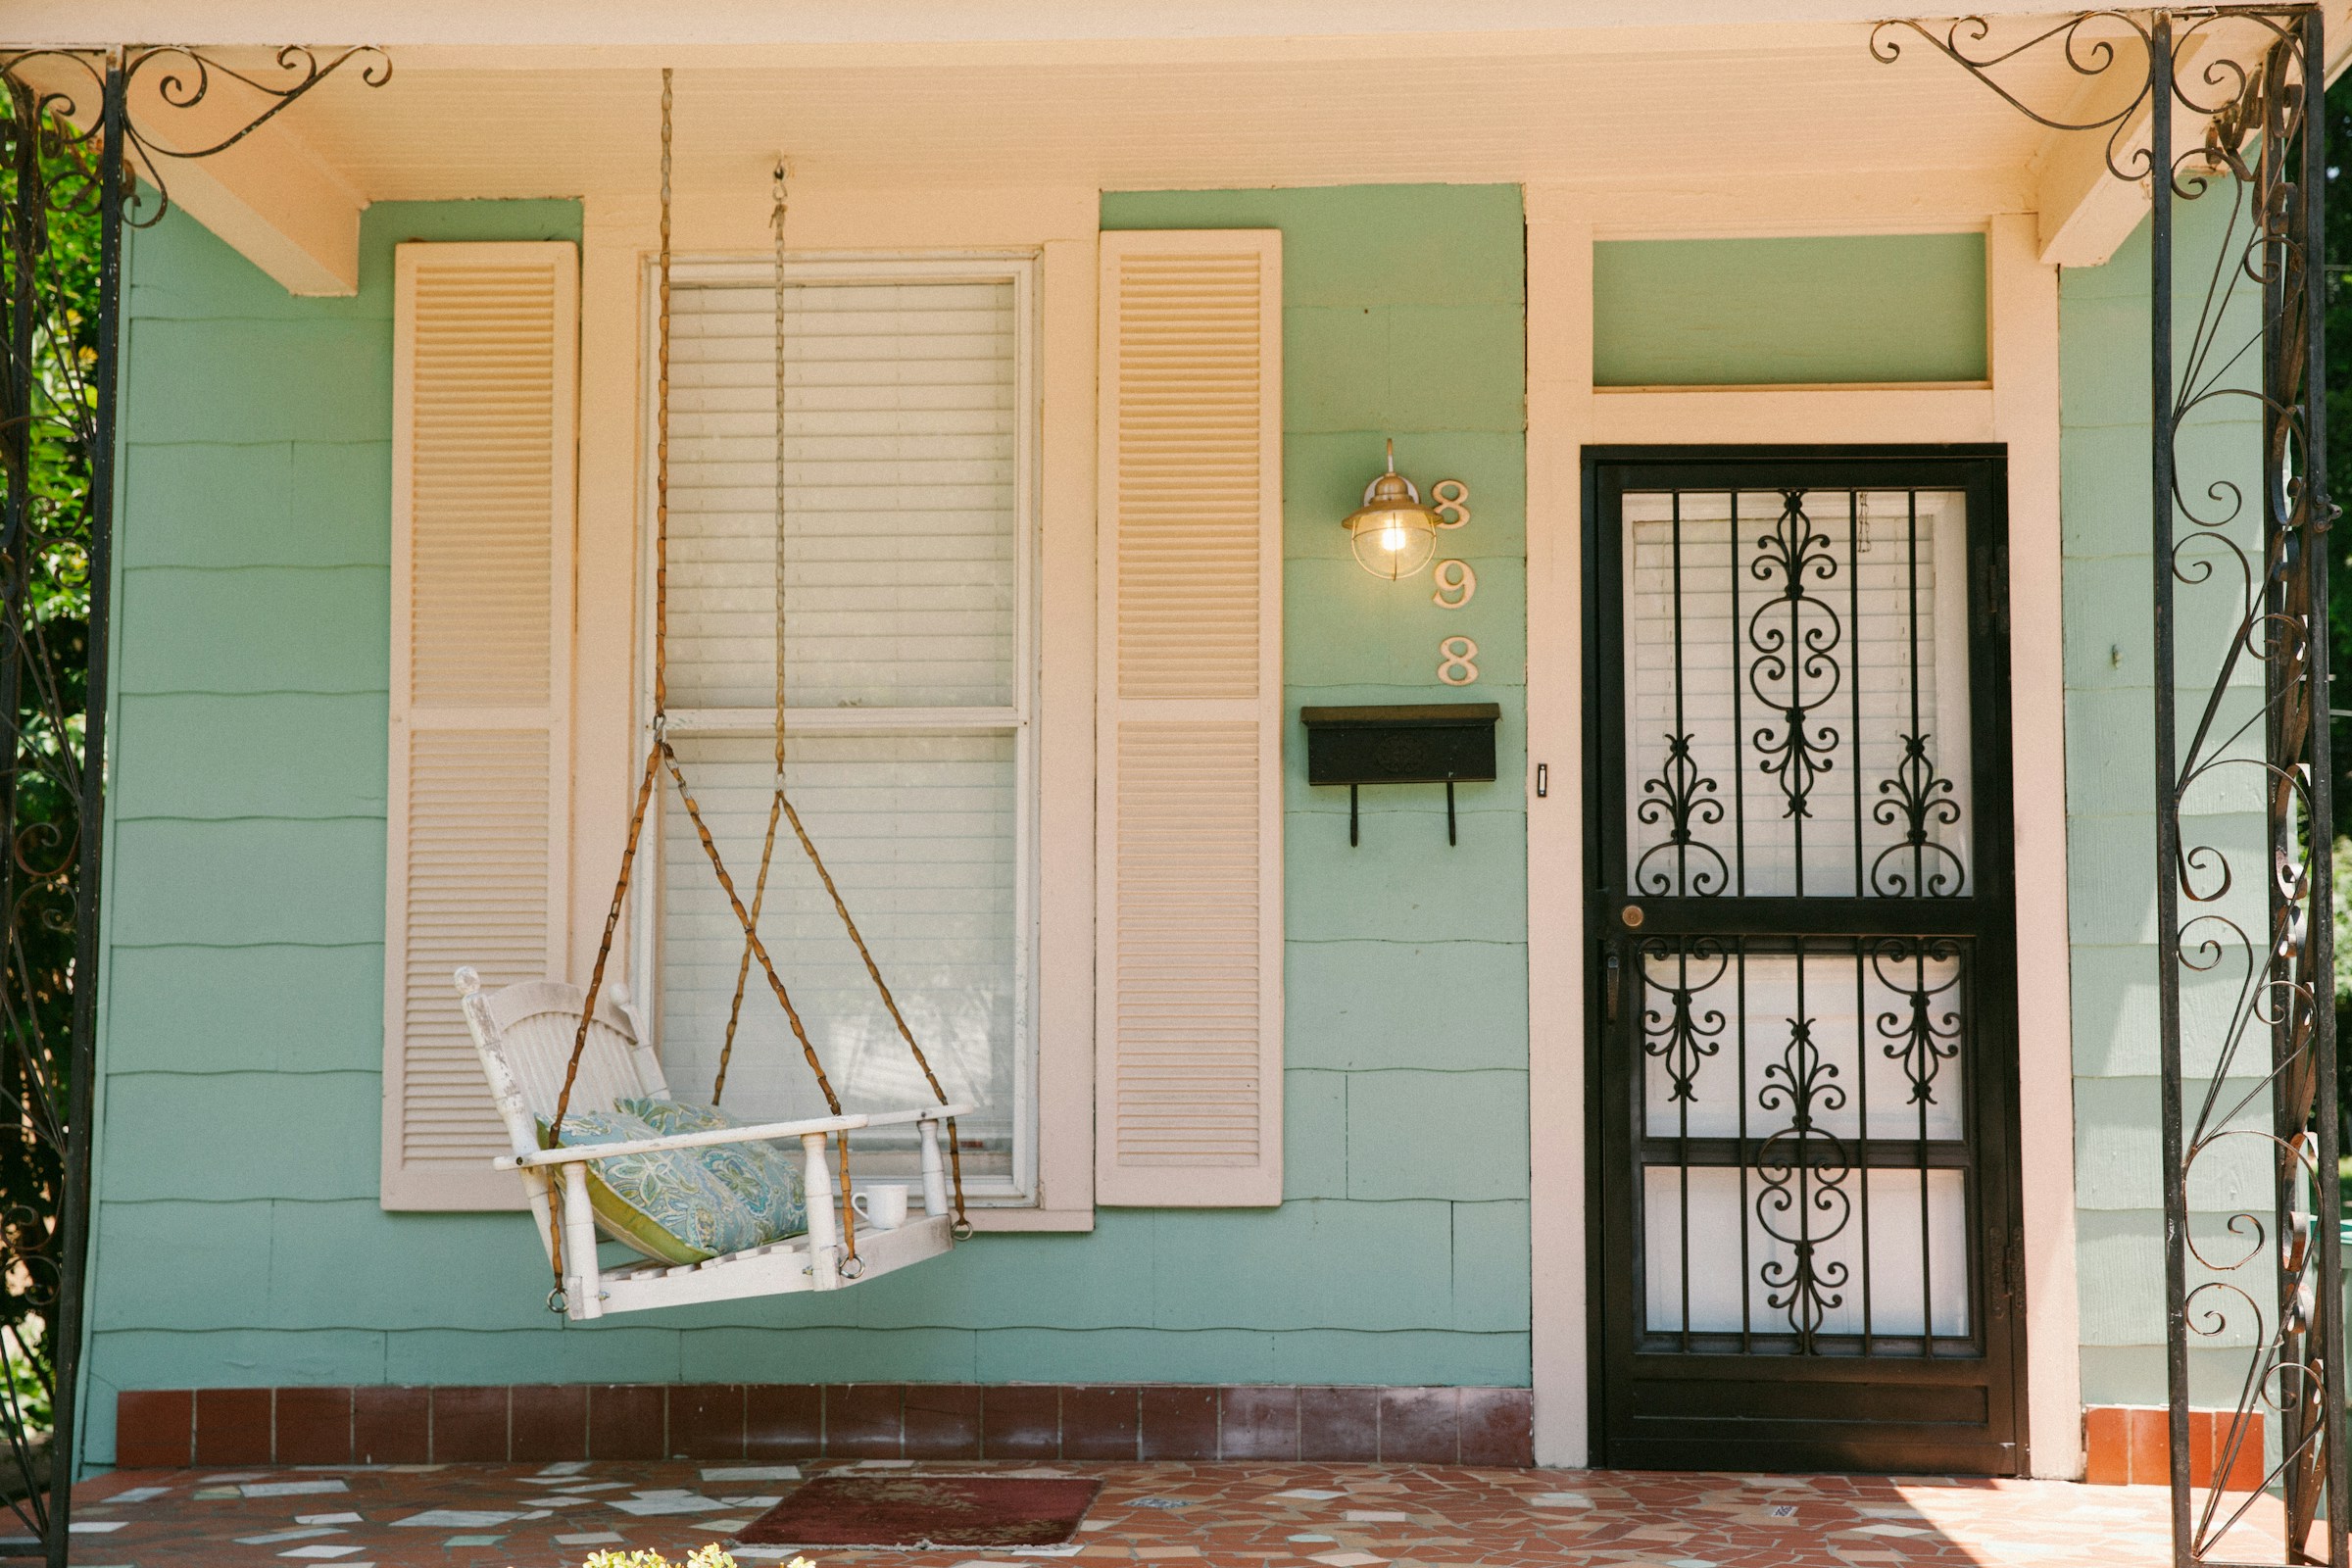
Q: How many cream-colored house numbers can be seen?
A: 3